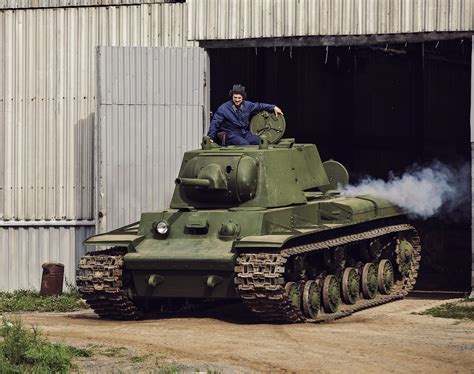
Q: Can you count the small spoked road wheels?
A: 6